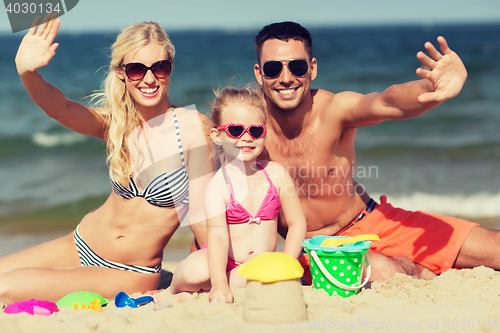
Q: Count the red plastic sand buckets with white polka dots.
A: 0